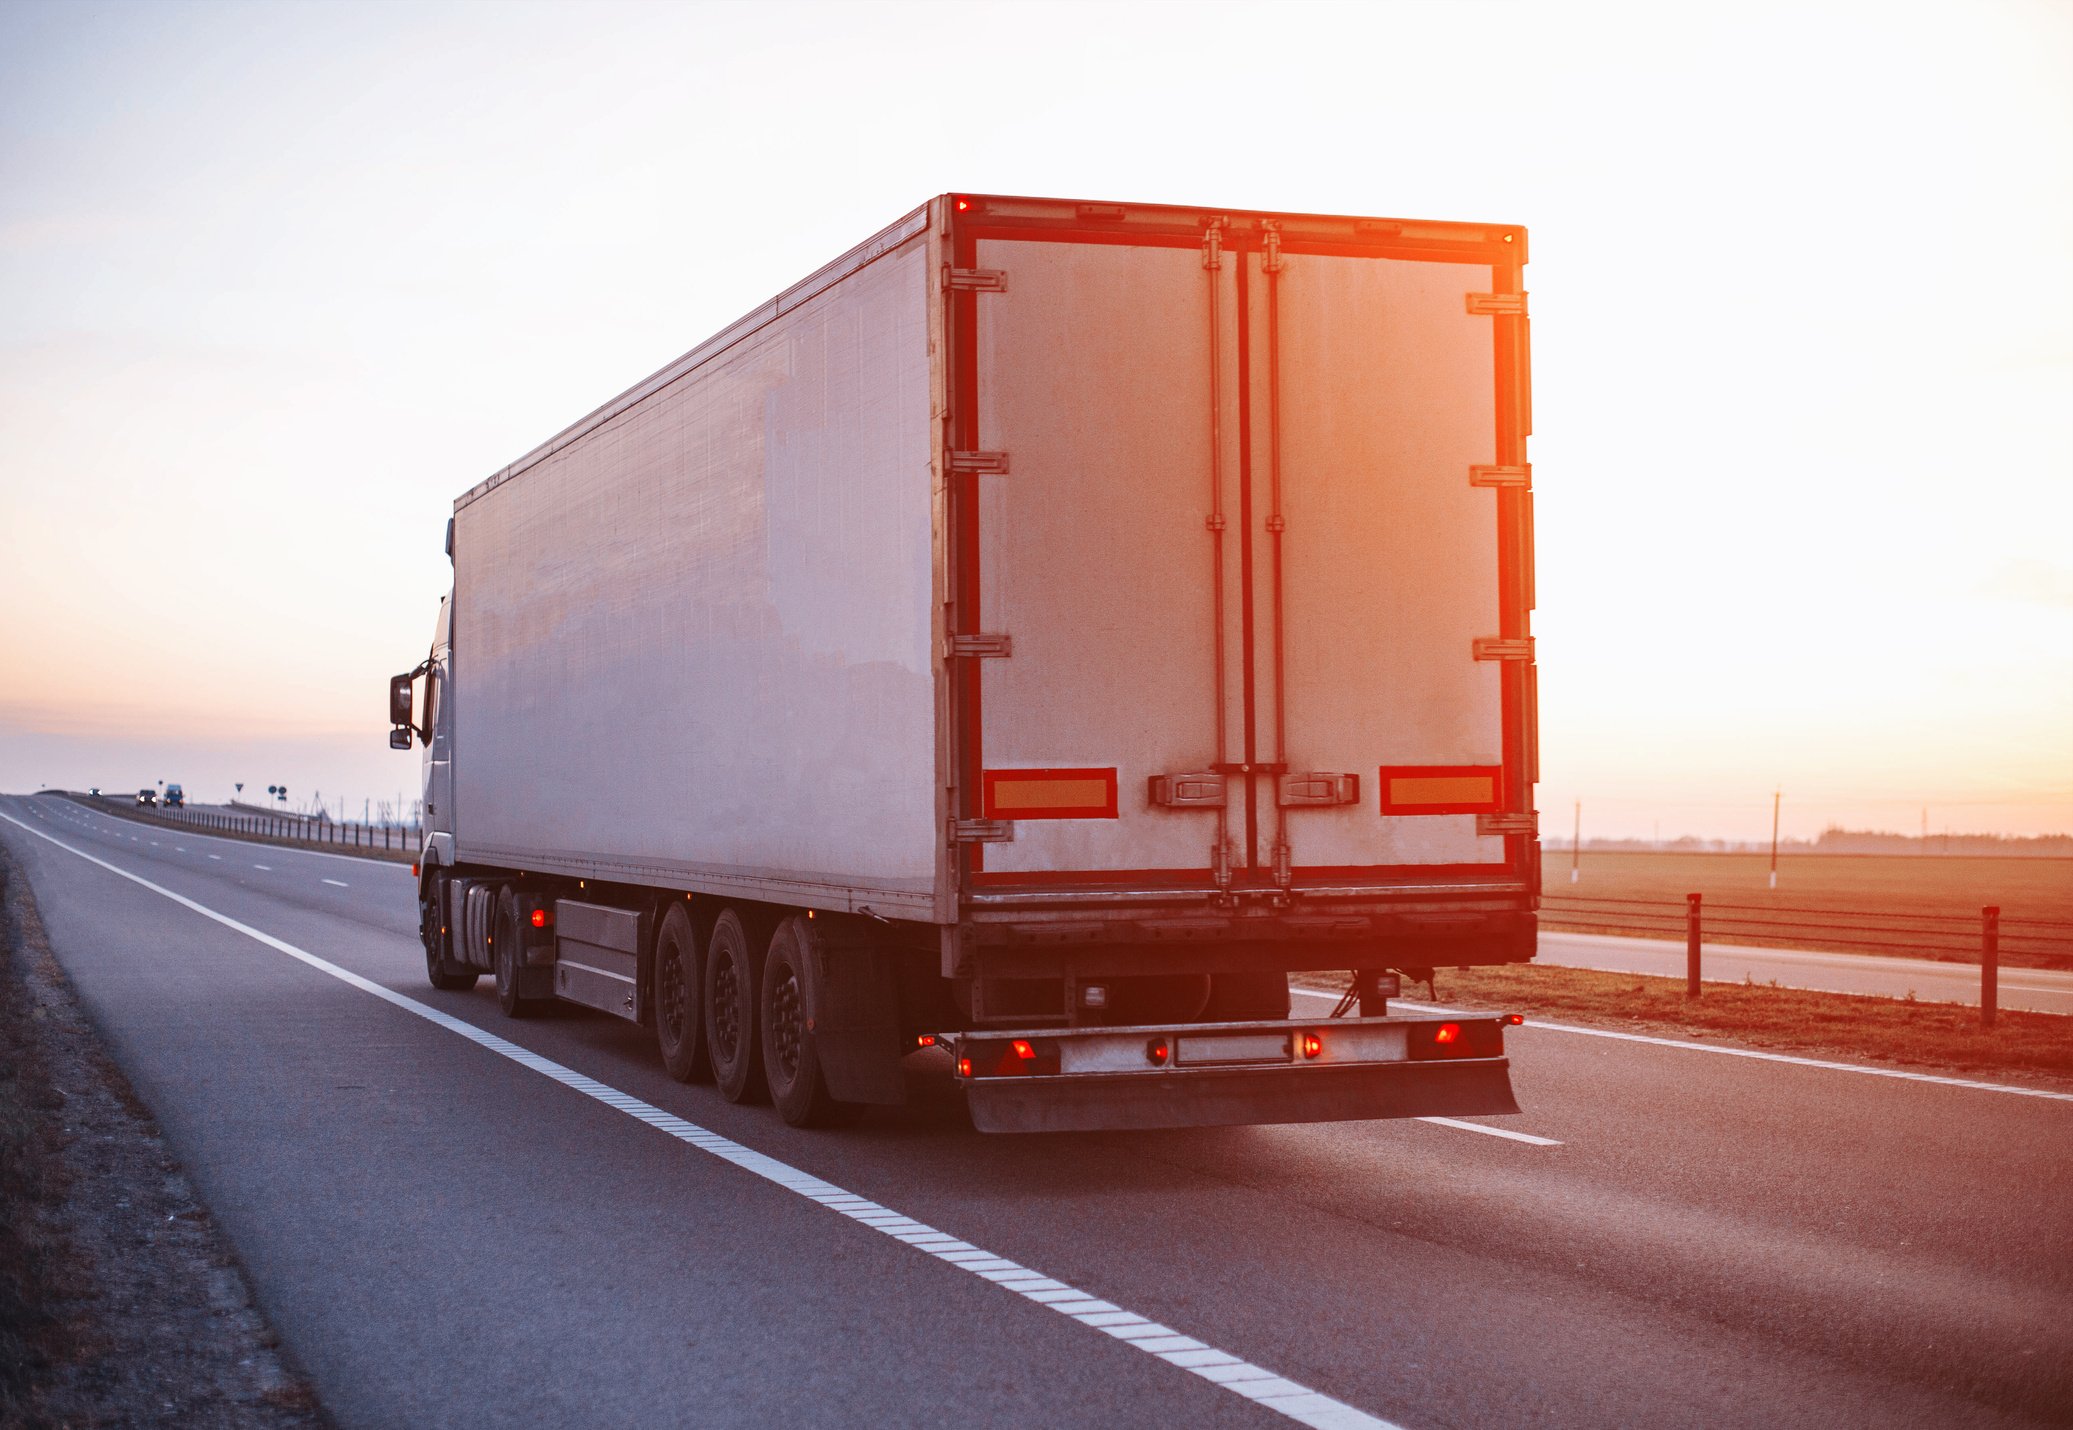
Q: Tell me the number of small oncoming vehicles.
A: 3